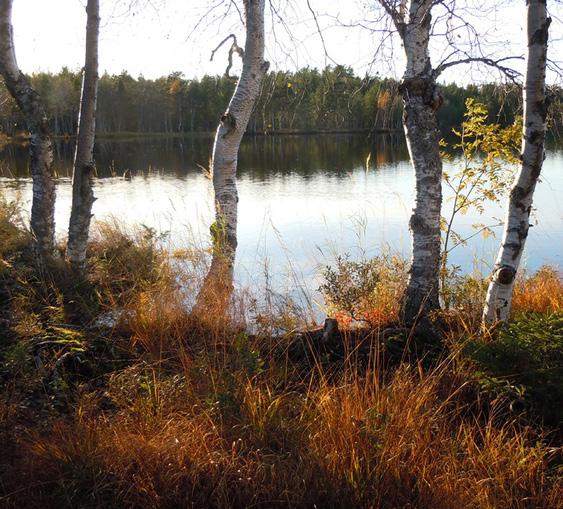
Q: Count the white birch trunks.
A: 5